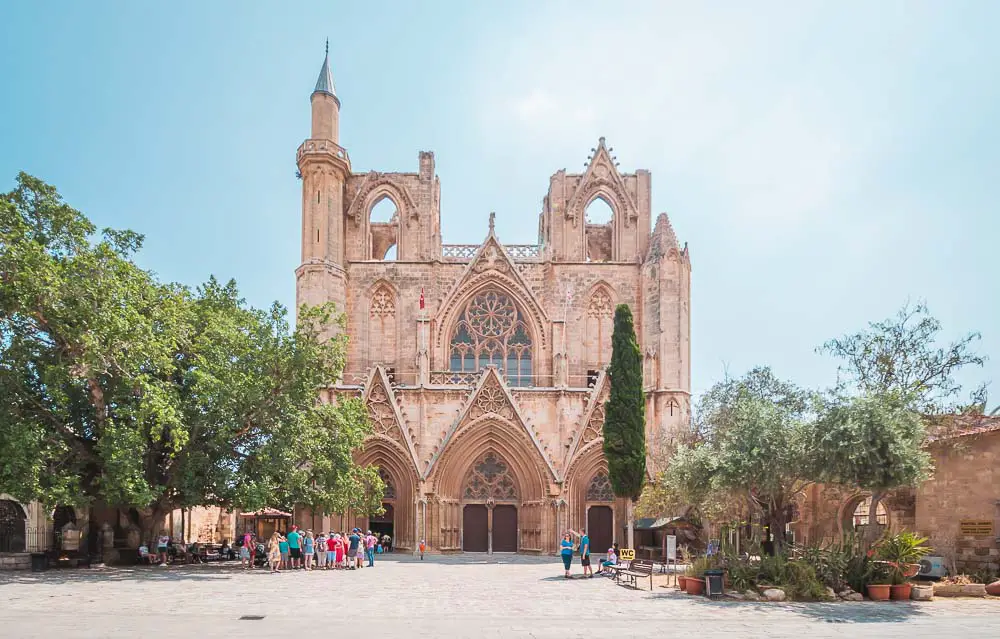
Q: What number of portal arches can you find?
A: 3